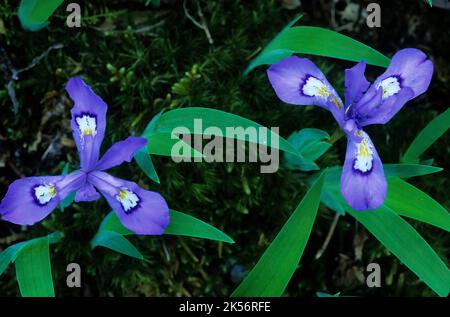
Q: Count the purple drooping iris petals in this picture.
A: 6